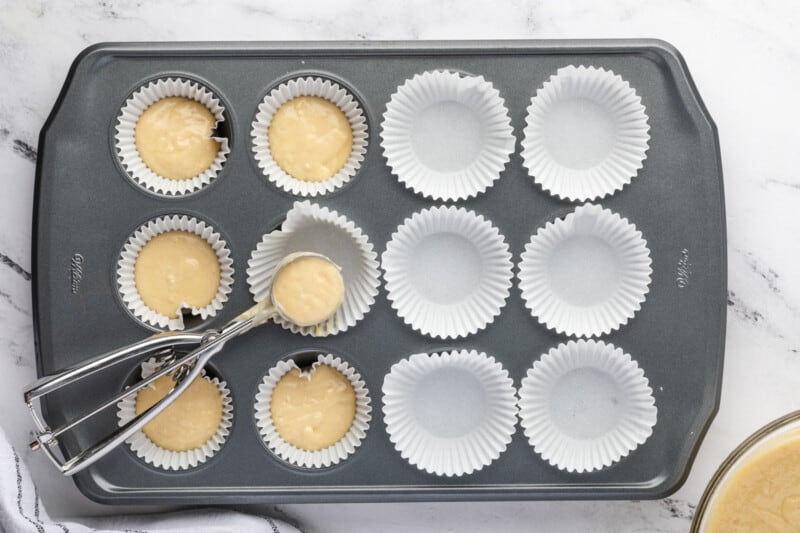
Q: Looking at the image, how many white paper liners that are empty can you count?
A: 6